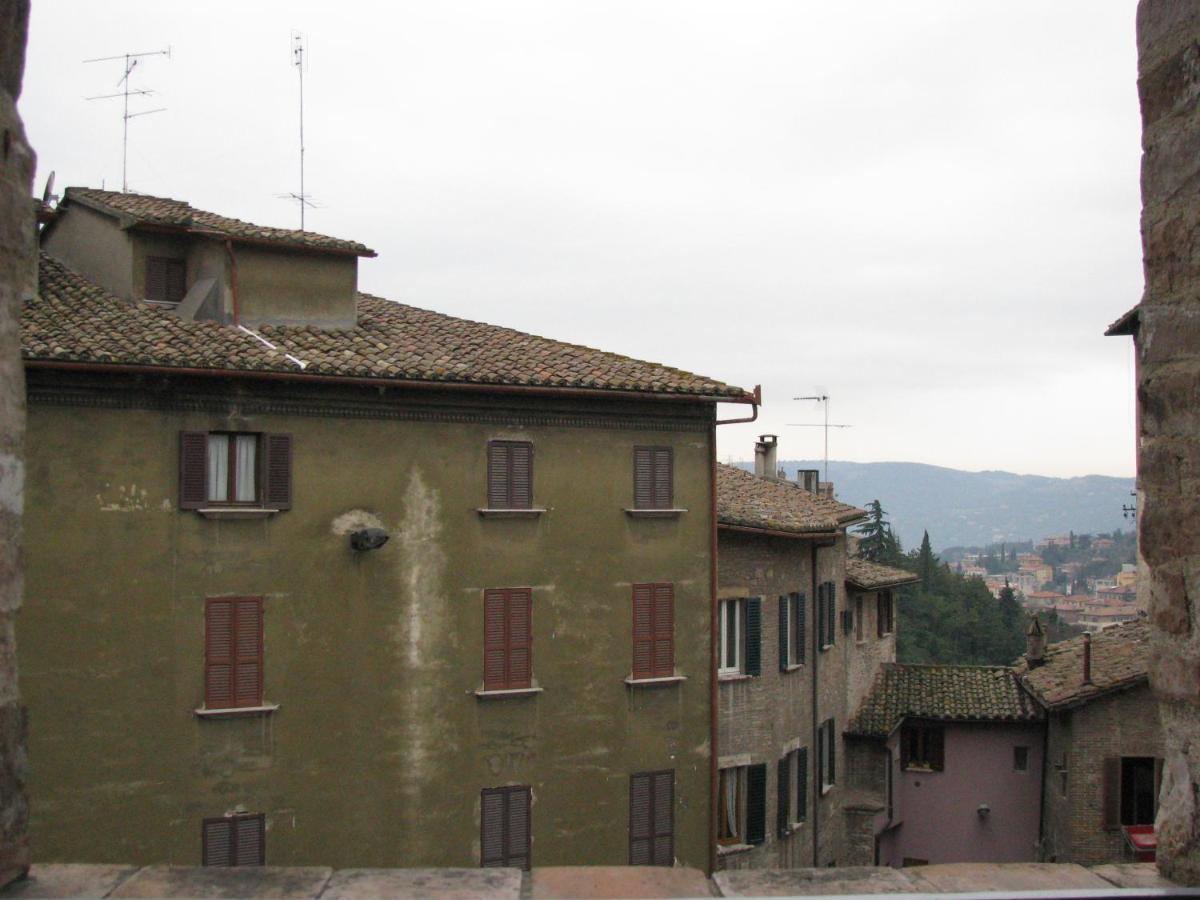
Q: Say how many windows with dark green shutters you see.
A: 6